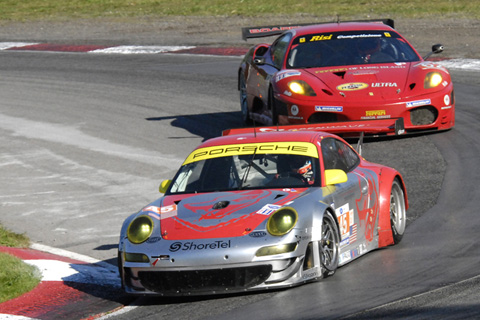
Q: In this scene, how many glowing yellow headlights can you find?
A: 4